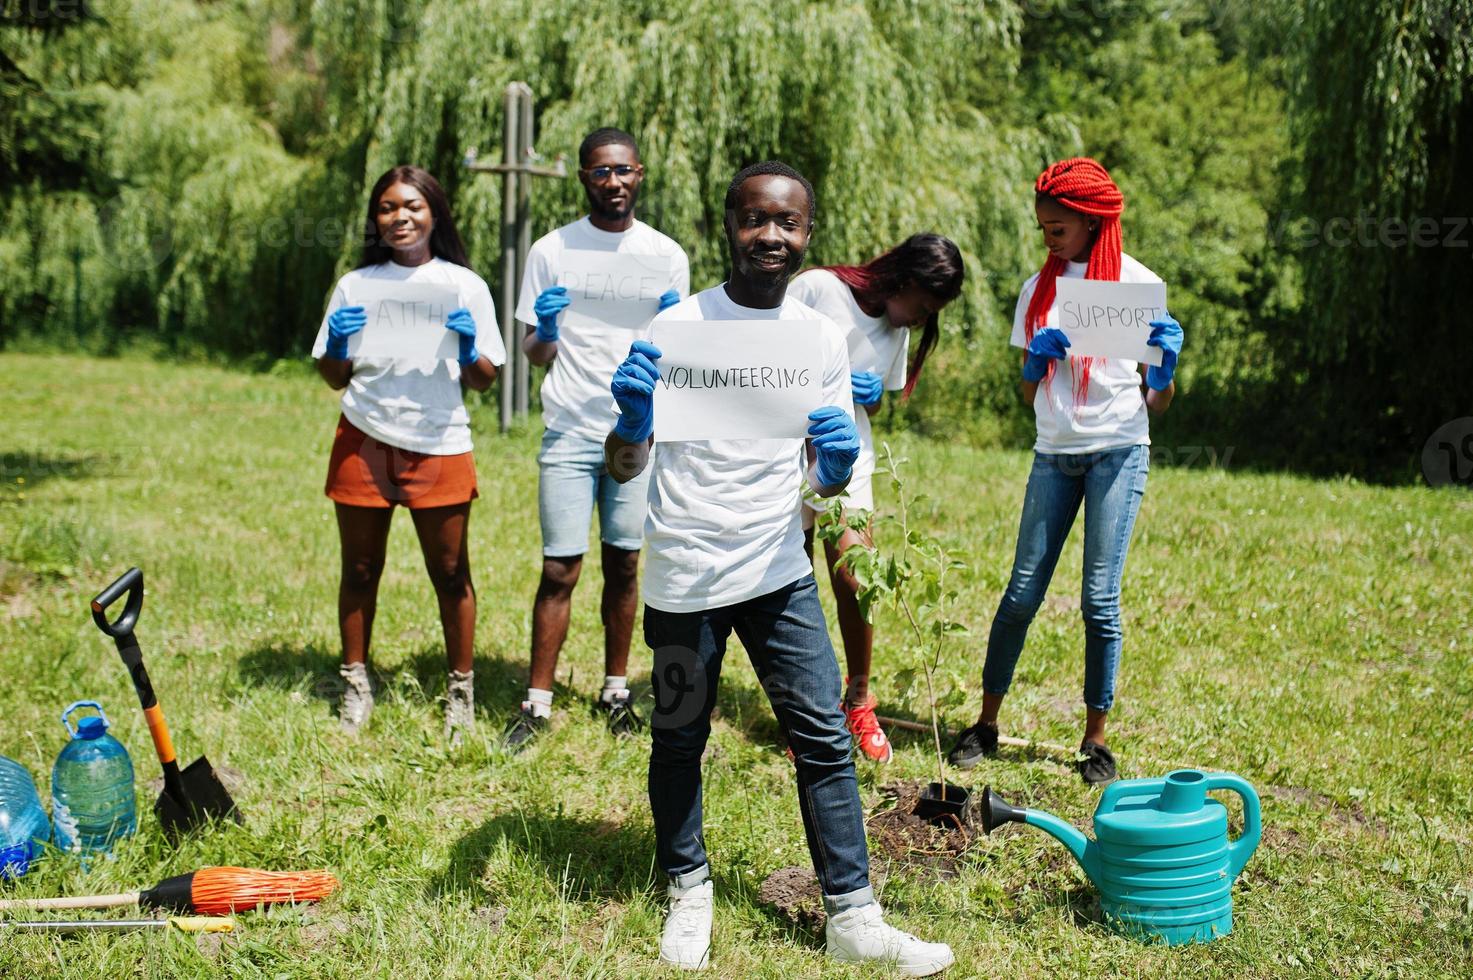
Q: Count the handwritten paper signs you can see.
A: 4